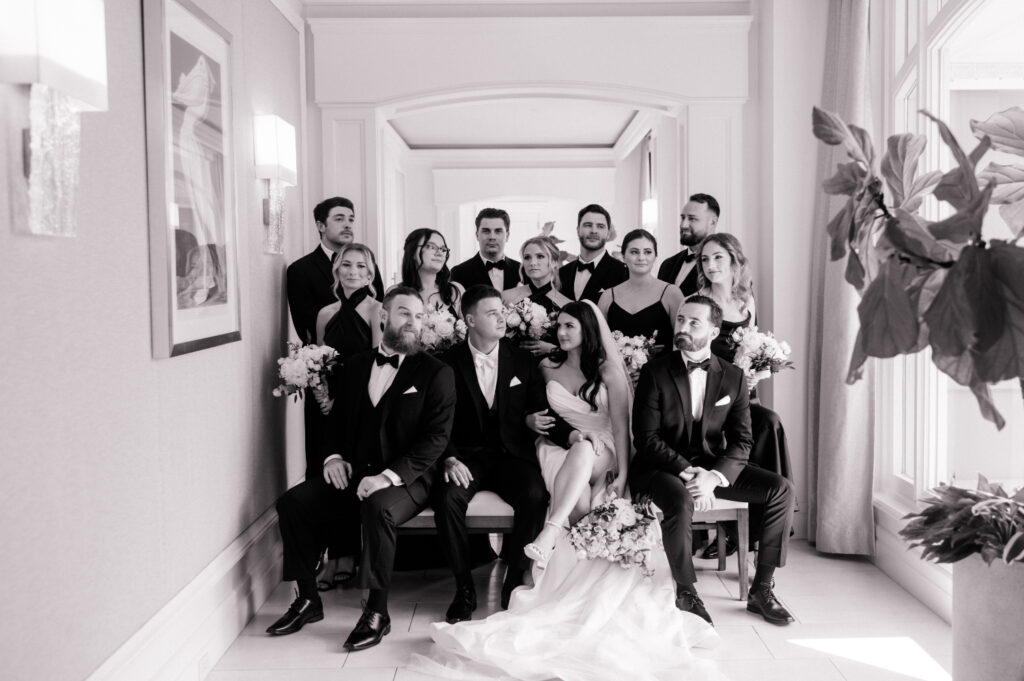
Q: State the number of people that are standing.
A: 9